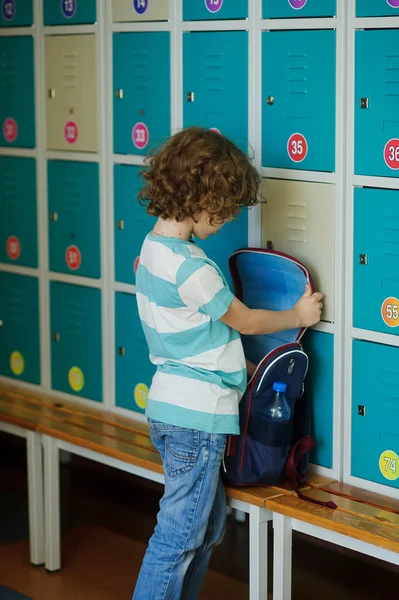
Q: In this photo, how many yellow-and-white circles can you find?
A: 4